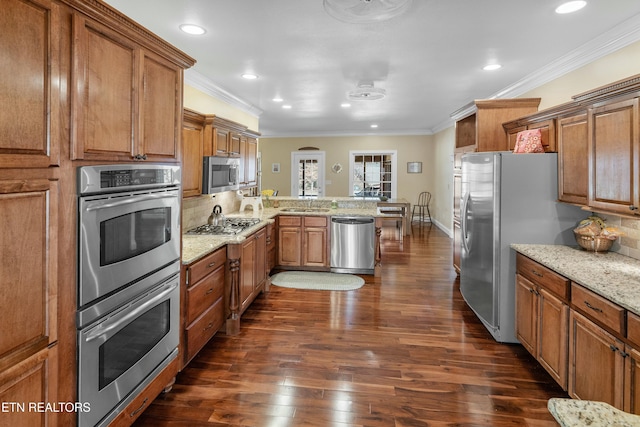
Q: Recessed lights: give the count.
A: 8